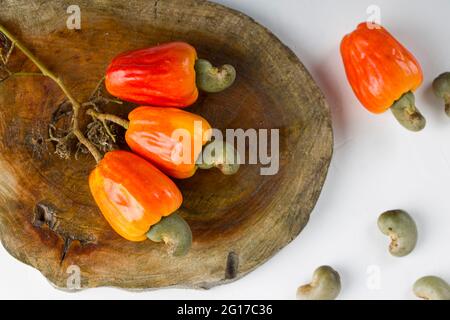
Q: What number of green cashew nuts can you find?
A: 8